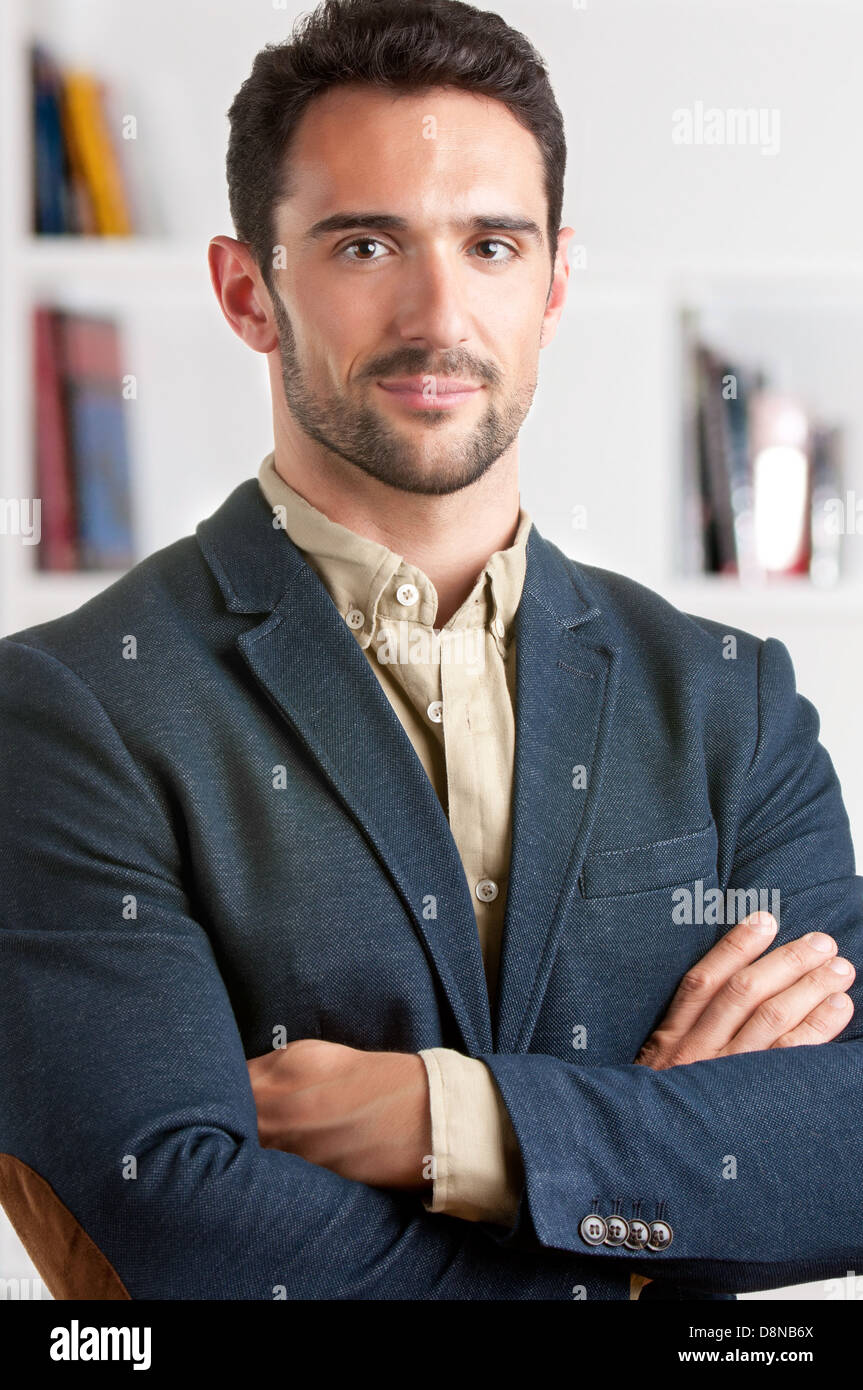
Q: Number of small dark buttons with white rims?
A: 4